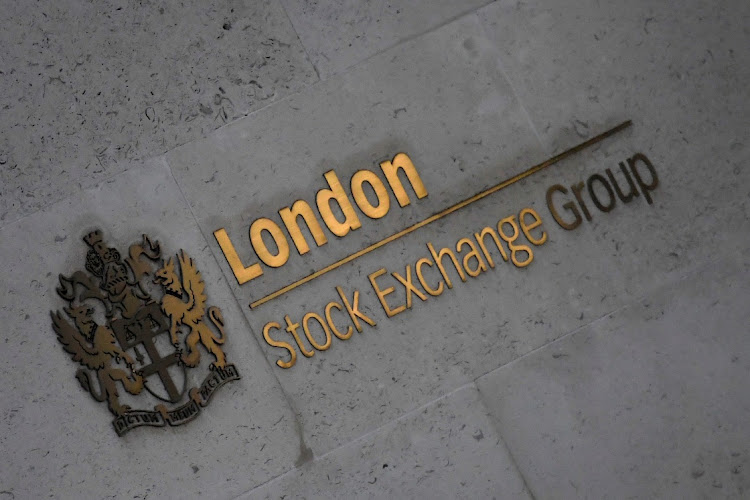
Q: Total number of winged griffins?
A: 2